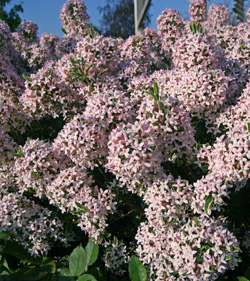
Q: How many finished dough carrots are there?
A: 0